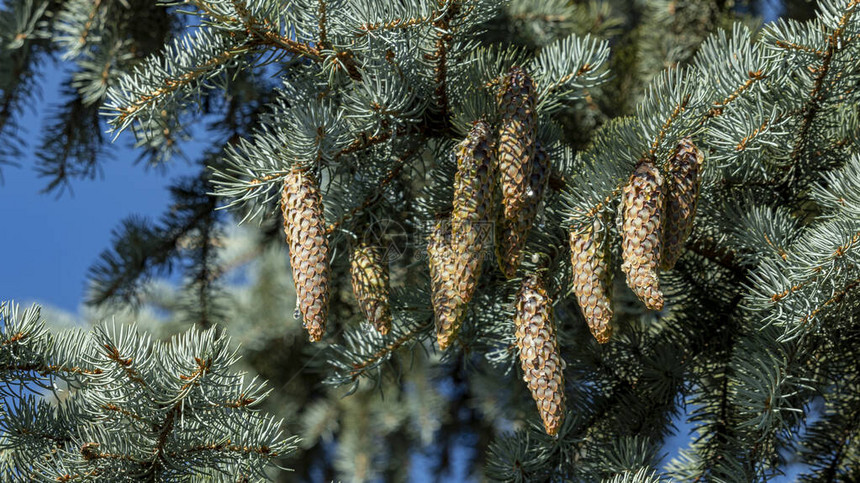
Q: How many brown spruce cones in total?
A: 10